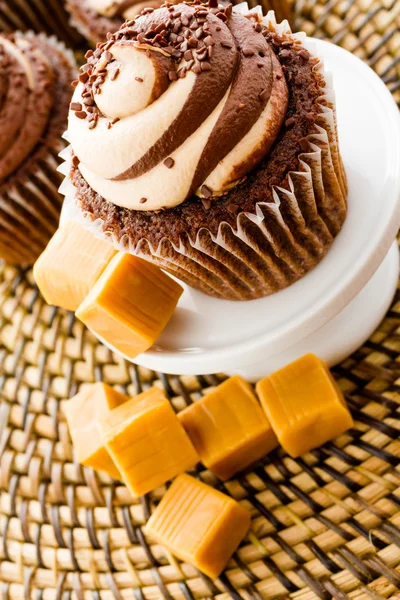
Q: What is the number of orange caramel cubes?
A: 7